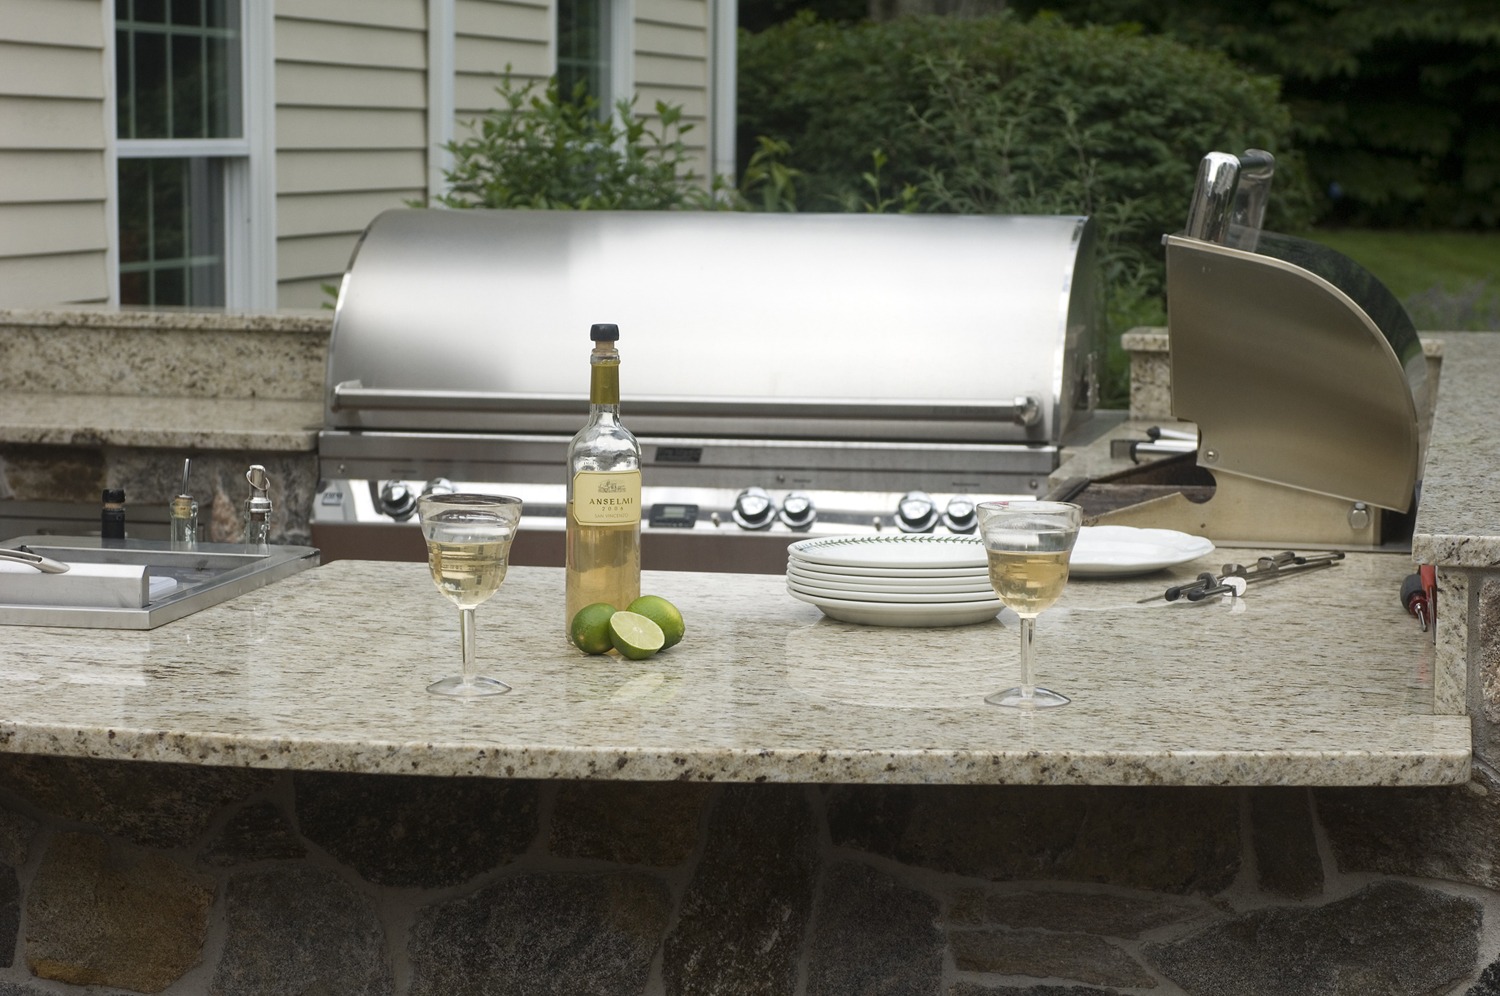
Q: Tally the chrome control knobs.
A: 6